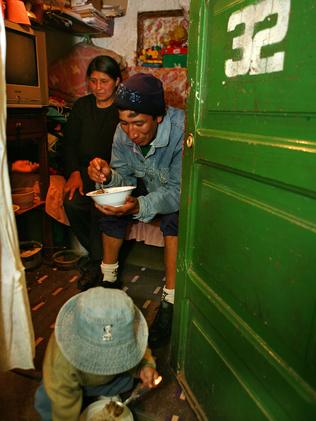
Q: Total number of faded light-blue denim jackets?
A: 1